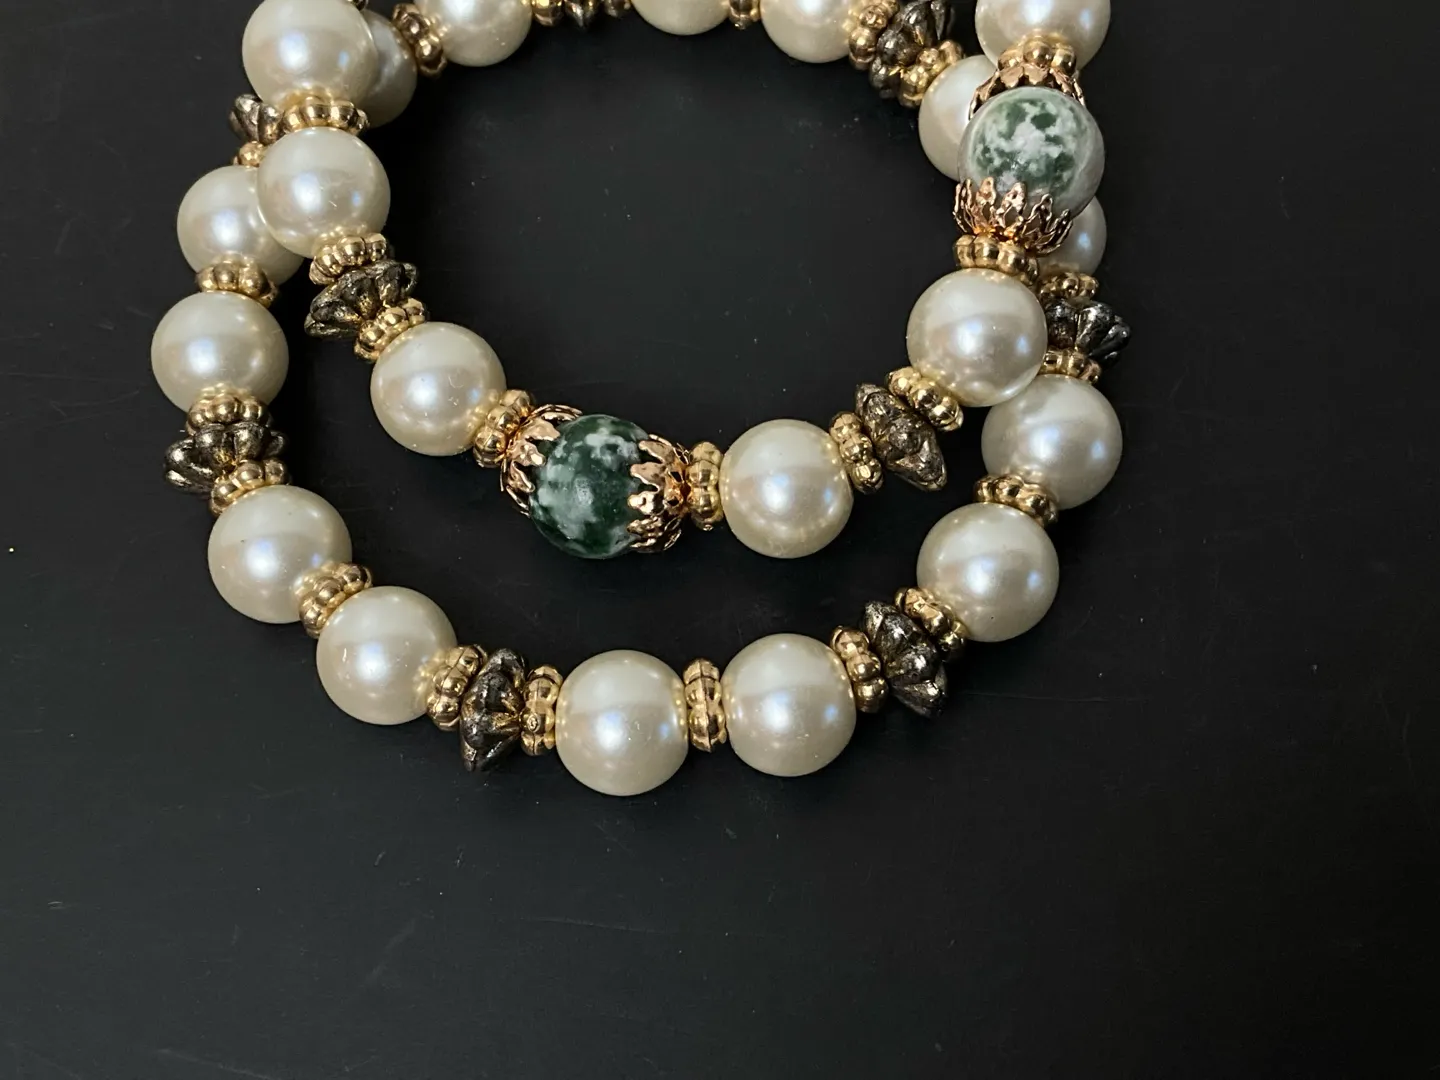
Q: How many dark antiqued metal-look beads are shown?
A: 9